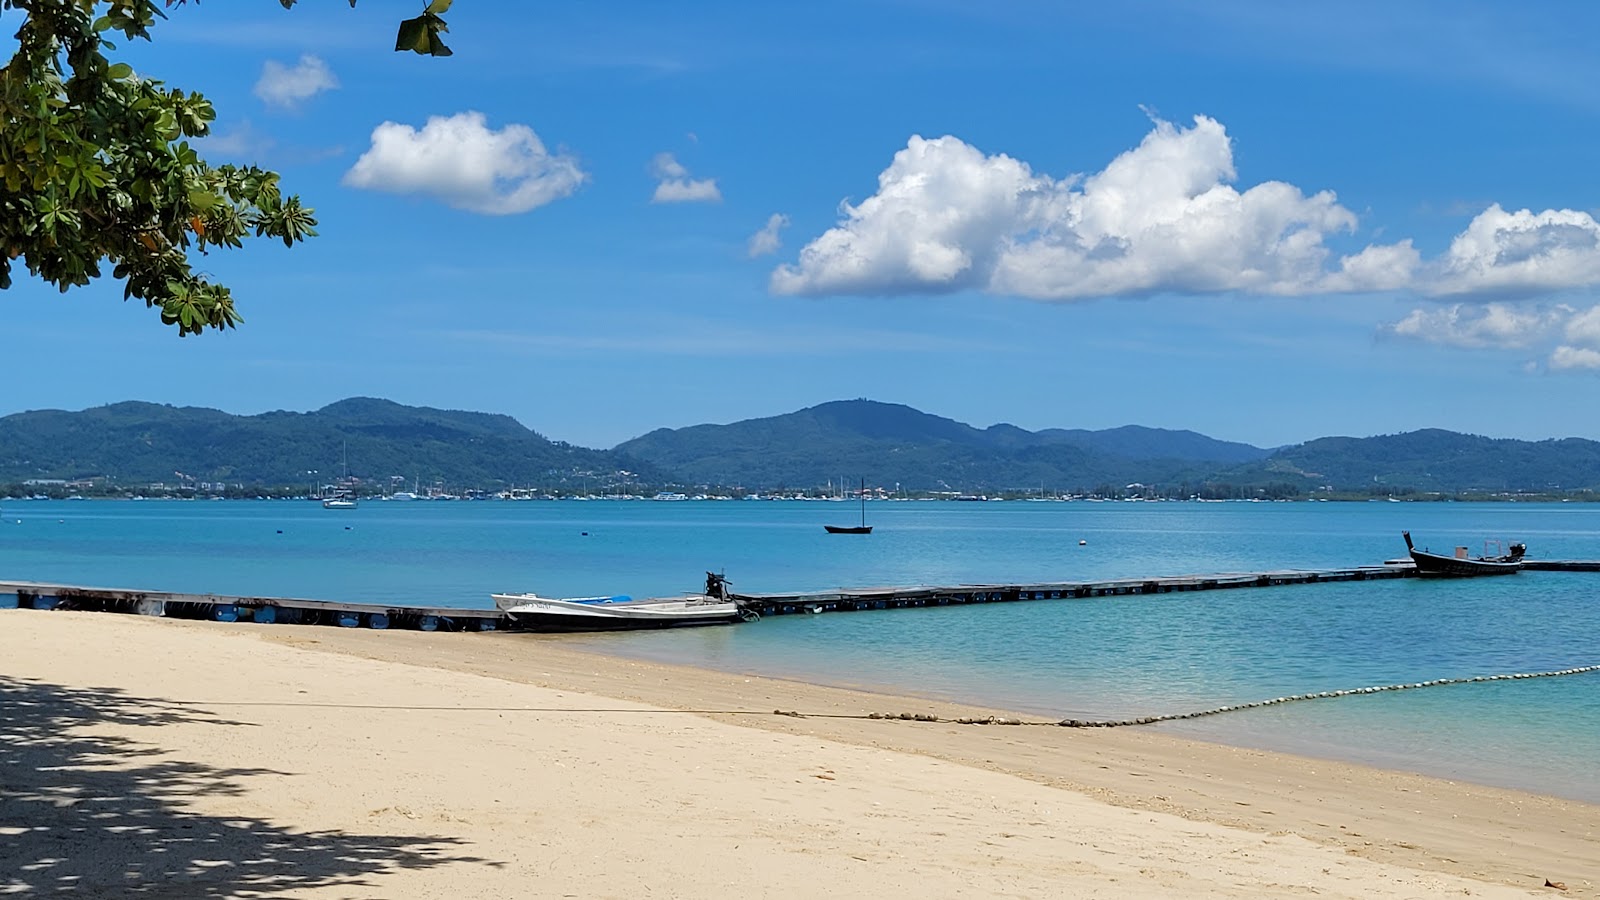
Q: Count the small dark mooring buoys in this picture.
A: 3